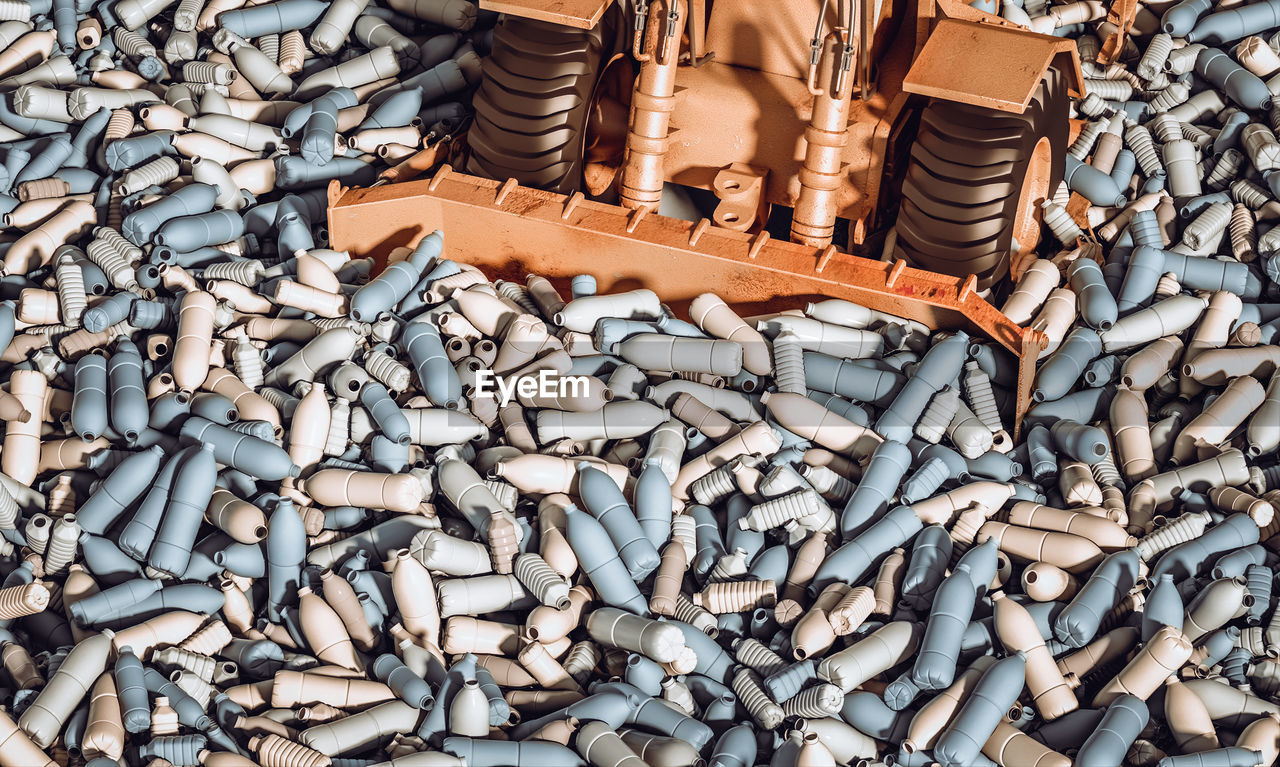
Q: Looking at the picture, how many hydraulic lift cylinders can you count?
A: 2